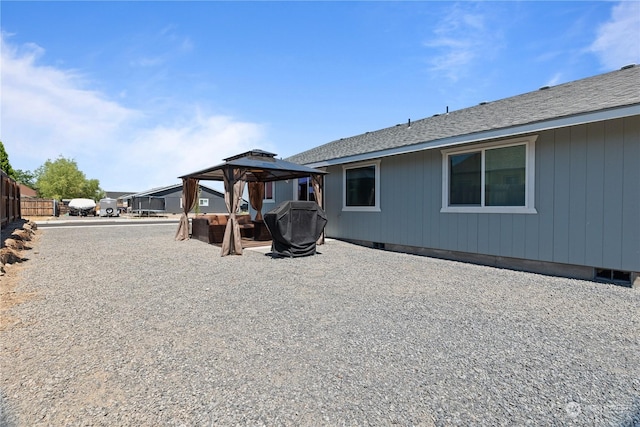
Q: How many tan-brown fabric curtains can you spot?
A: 4